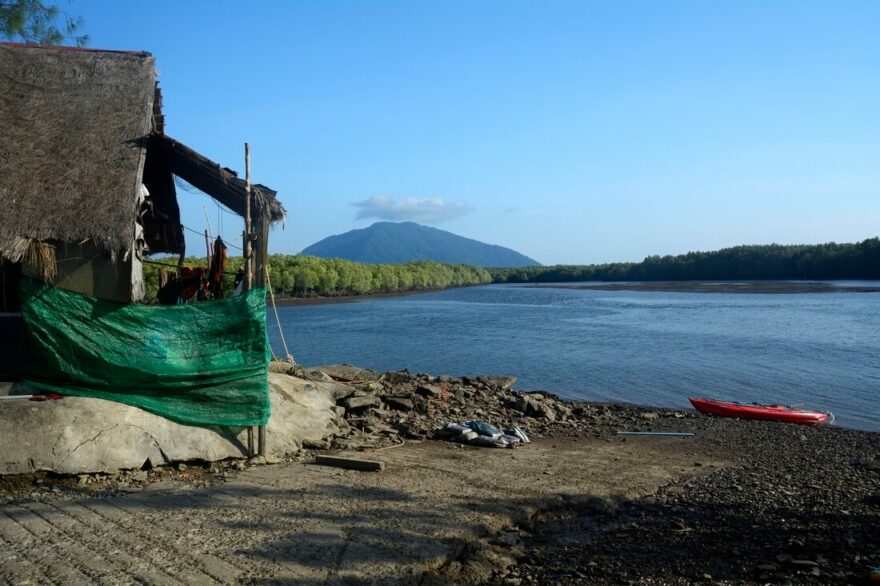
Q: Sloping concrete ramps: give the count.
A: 1